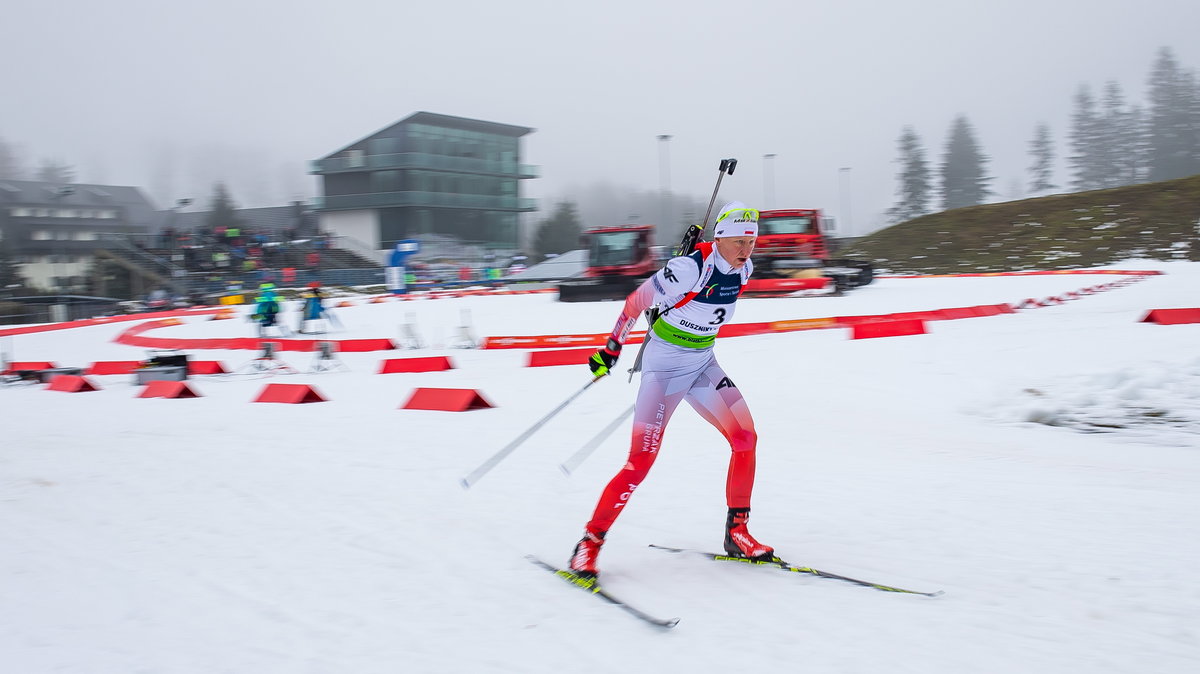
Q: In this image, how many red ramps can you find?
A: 11